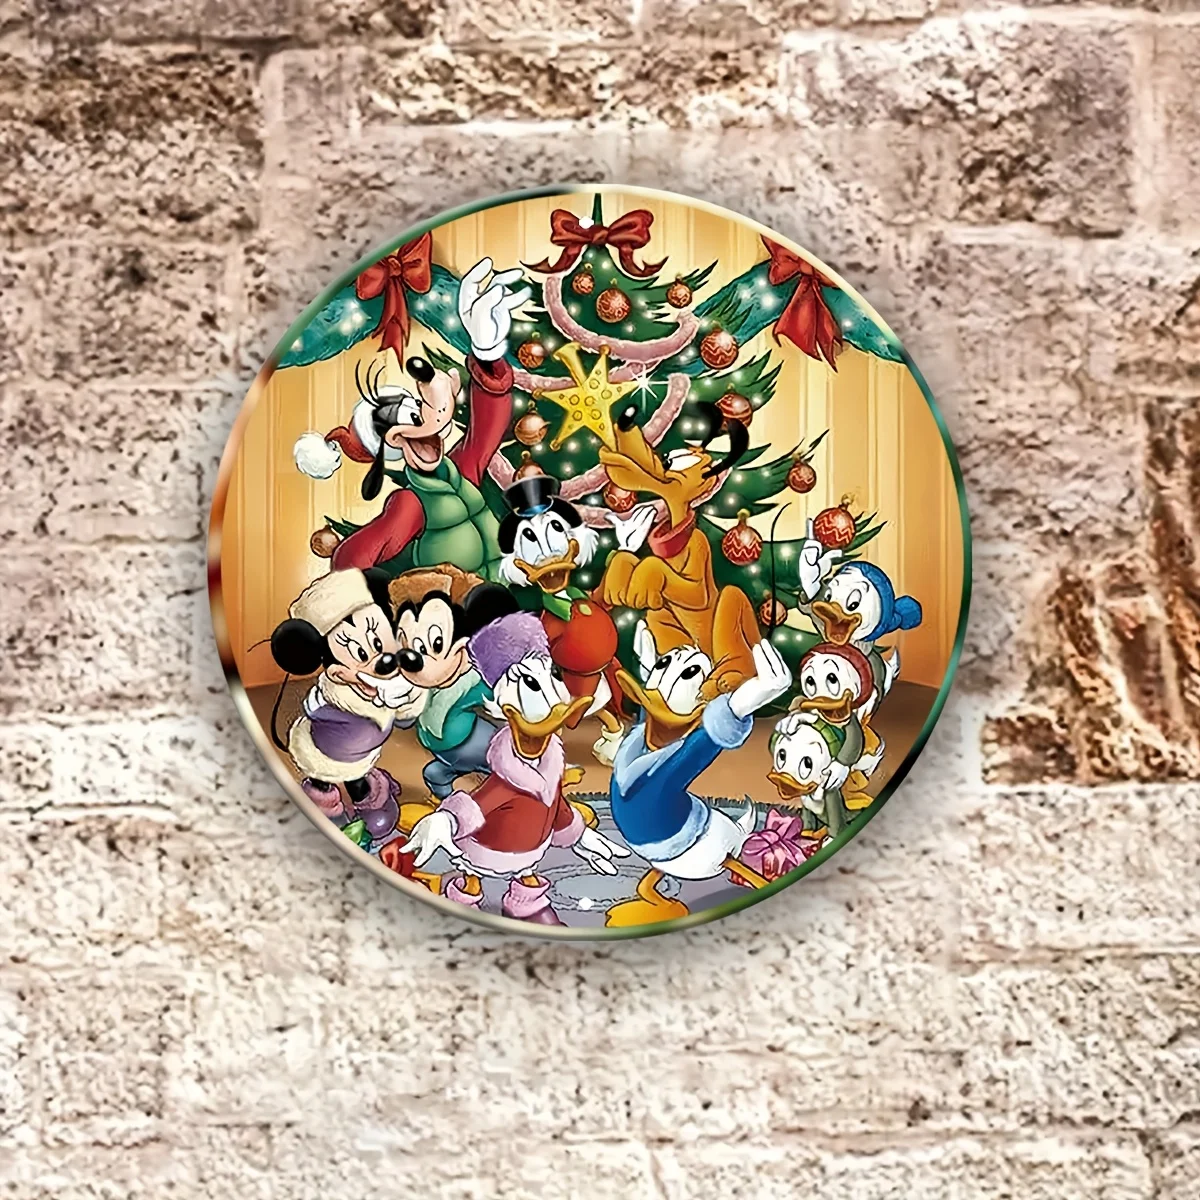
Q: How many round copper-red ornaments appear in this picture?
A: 14